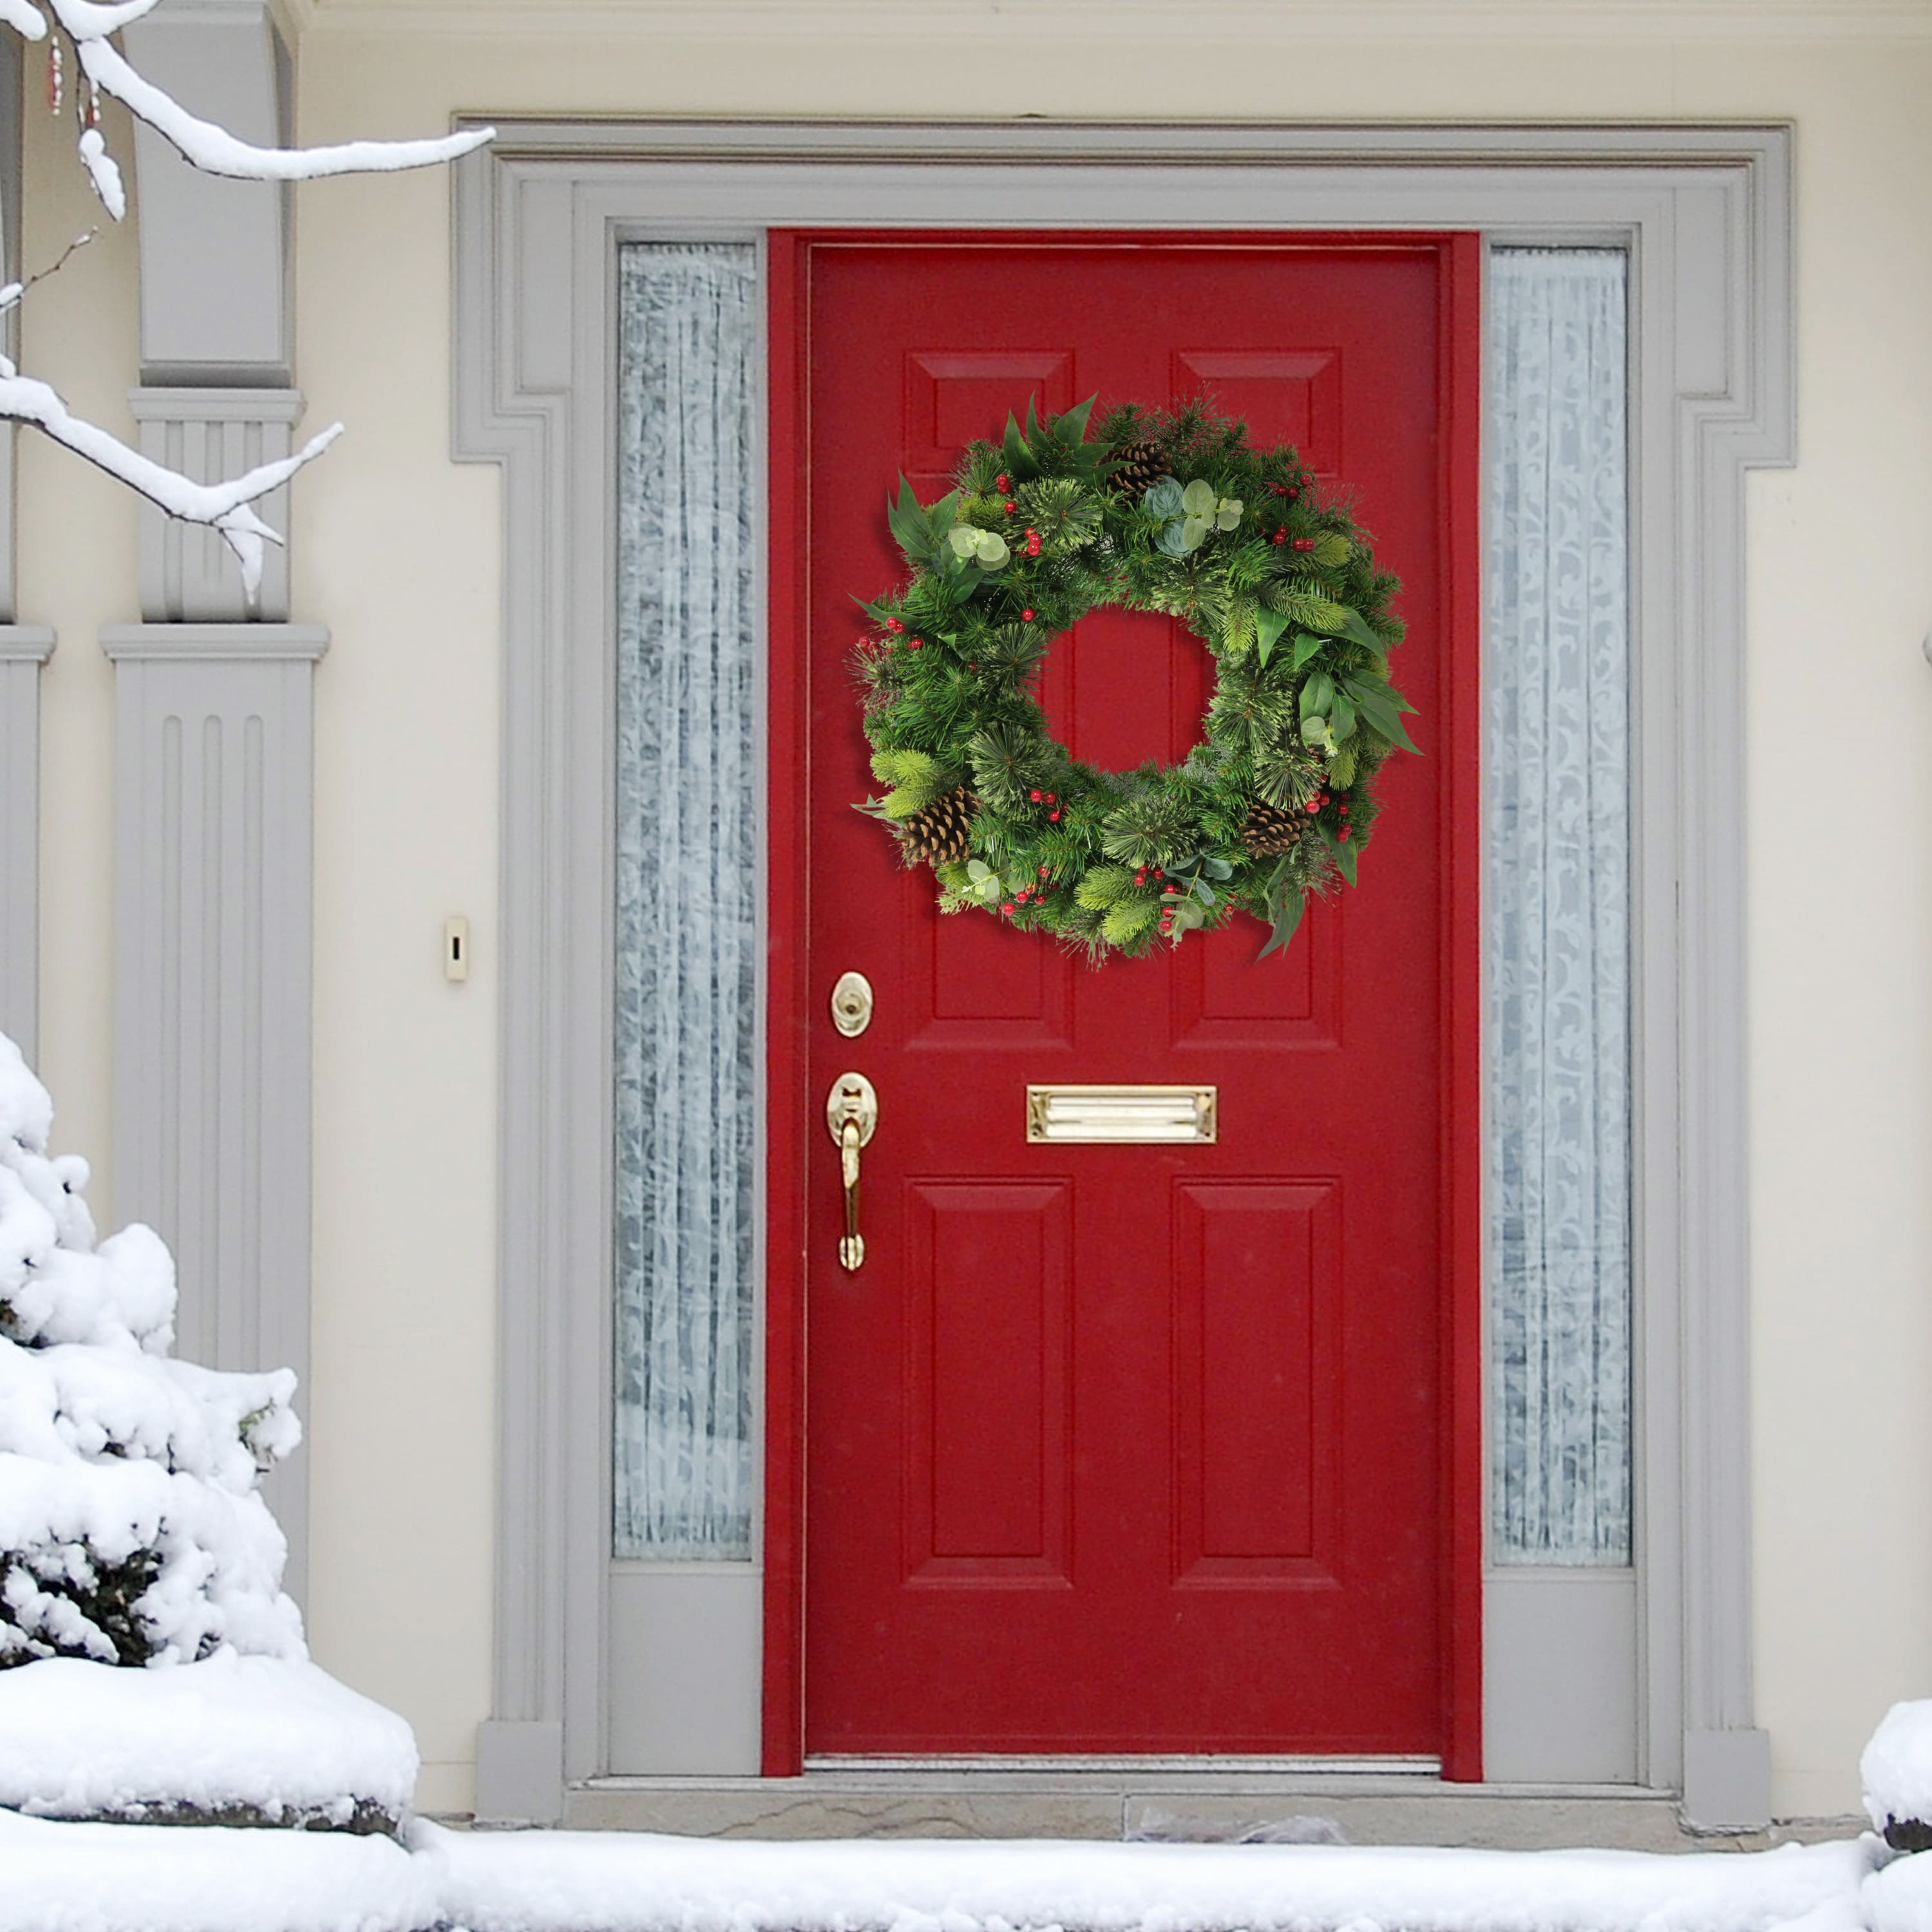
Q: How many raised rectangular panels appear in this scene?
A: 6